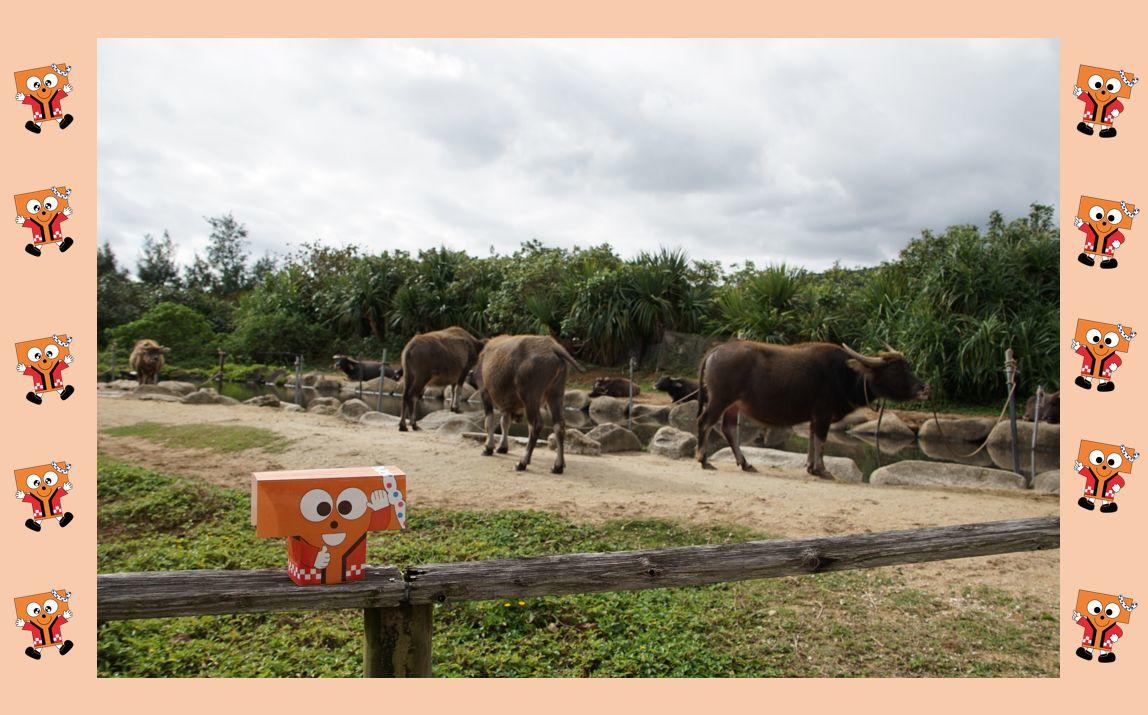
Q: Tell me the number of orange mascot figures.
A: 11